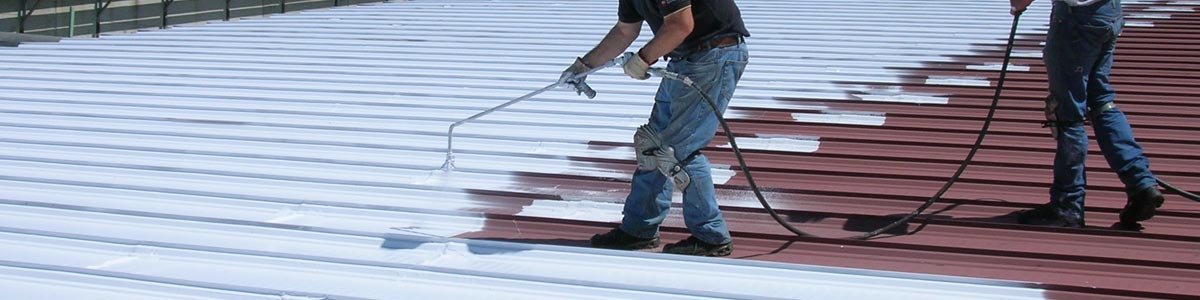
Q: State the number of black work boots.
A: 4